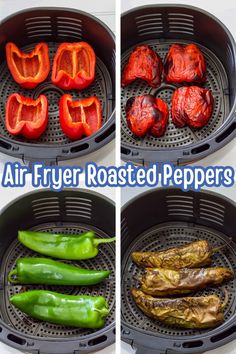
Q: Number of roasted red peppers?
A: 4